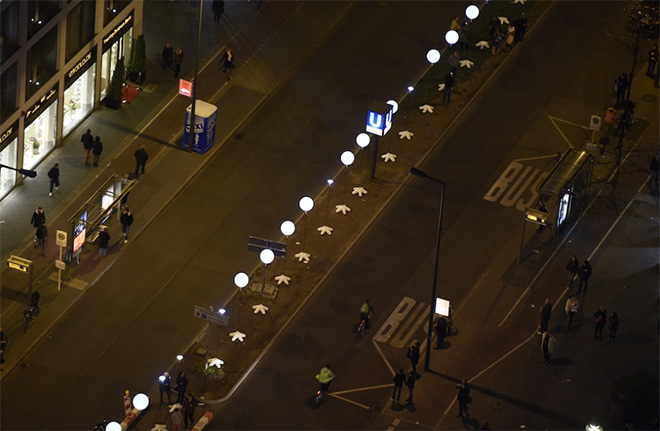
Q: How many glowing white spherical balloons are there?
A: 12